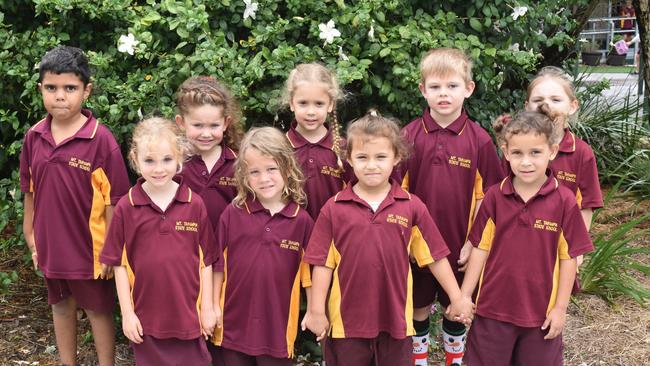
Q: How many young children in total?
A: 9